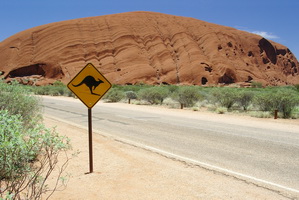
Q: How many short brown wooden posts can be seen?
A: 3